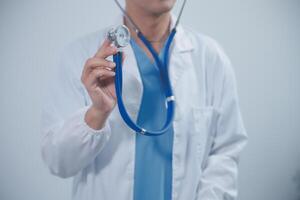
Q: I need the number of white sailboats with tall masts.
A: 0